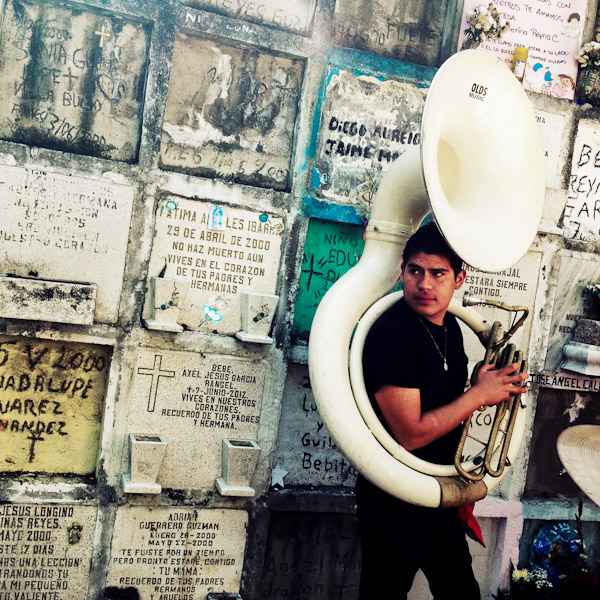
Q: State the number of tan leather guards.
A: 1